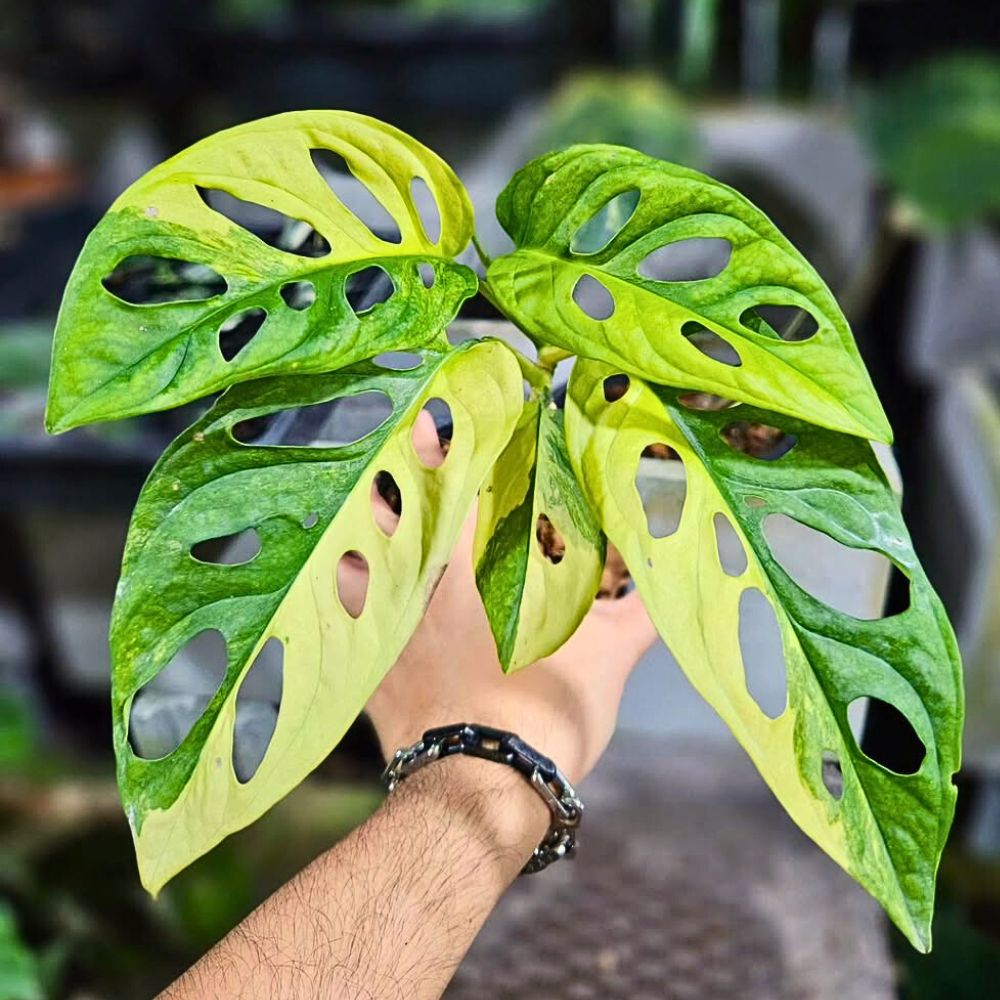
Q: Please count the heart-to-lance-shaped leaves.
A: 5